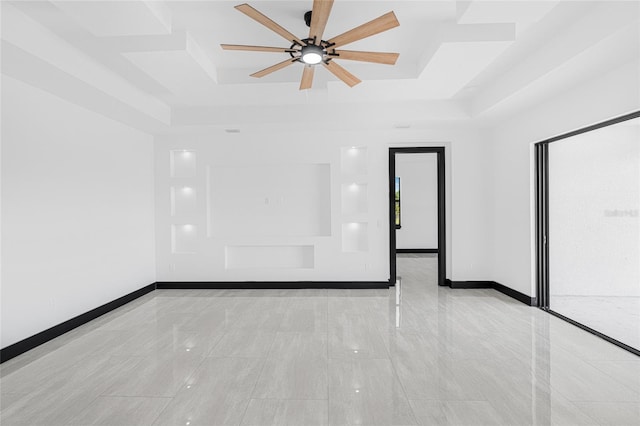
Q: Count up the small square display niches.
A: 6